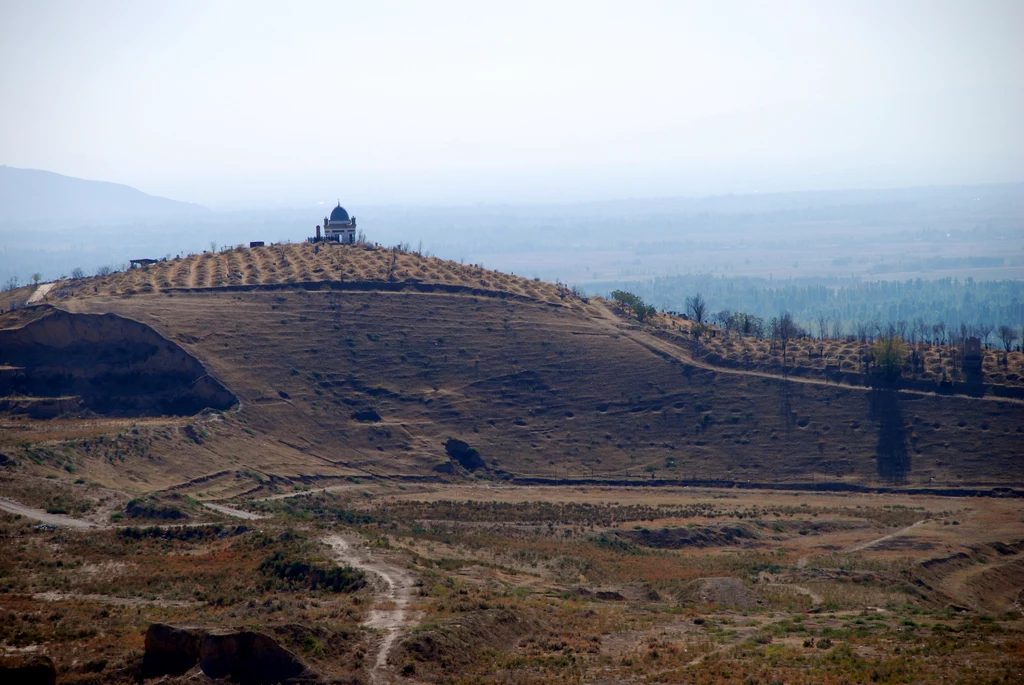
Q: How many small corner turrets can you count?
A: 2